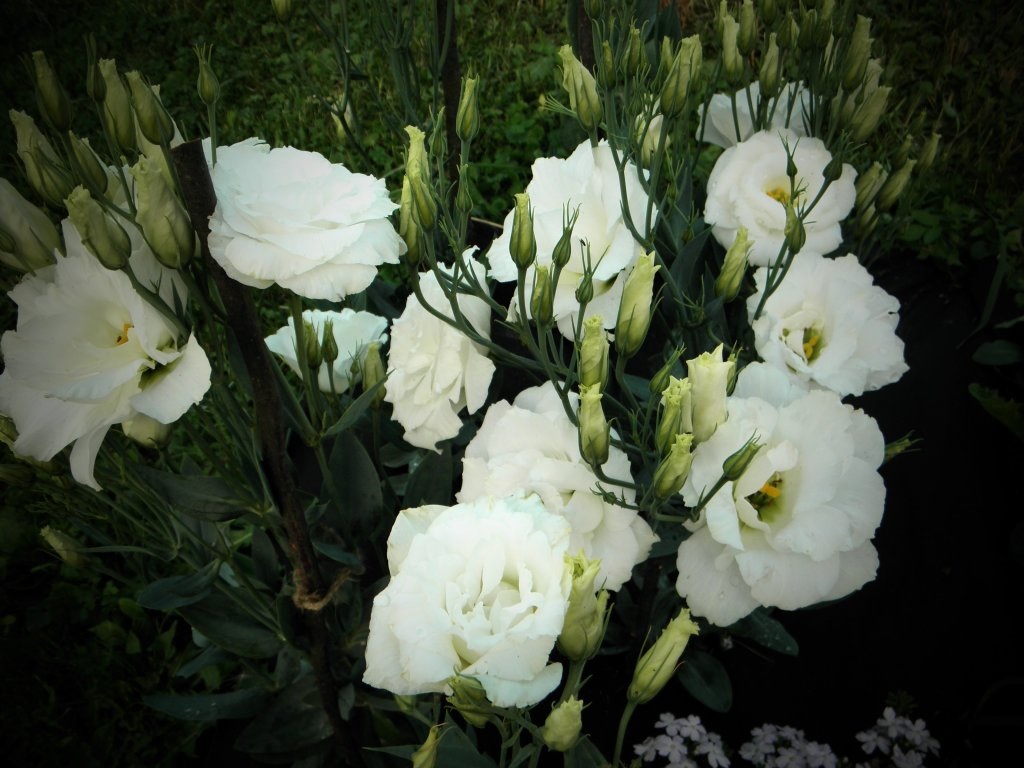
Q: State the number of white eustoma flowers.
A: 11